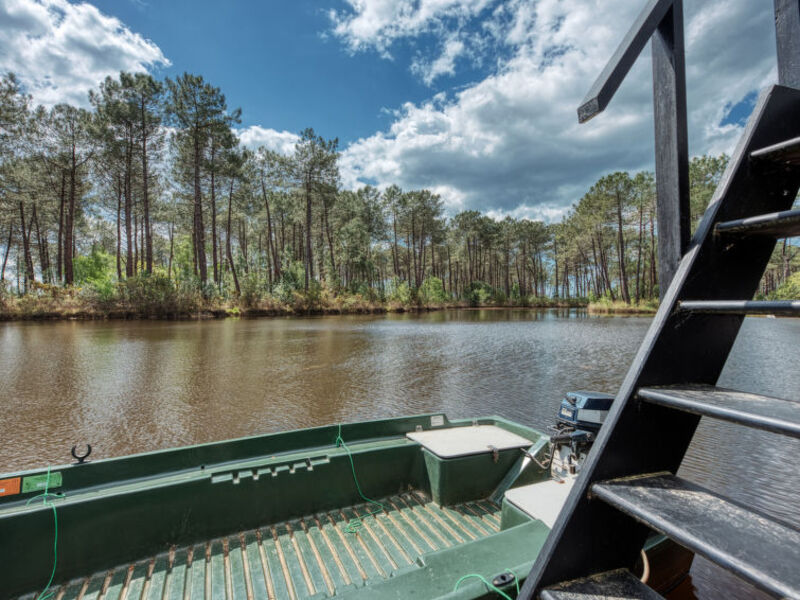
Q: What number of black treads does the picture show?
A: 6